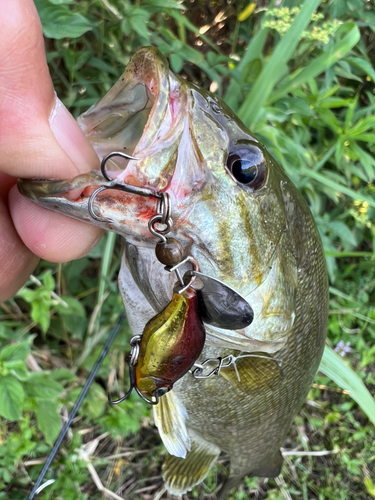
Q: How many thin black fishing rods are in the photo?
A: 1